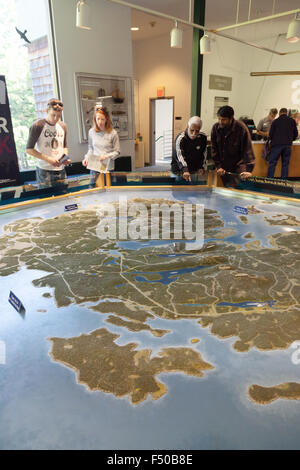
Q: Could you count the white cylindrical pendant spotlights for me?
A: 4